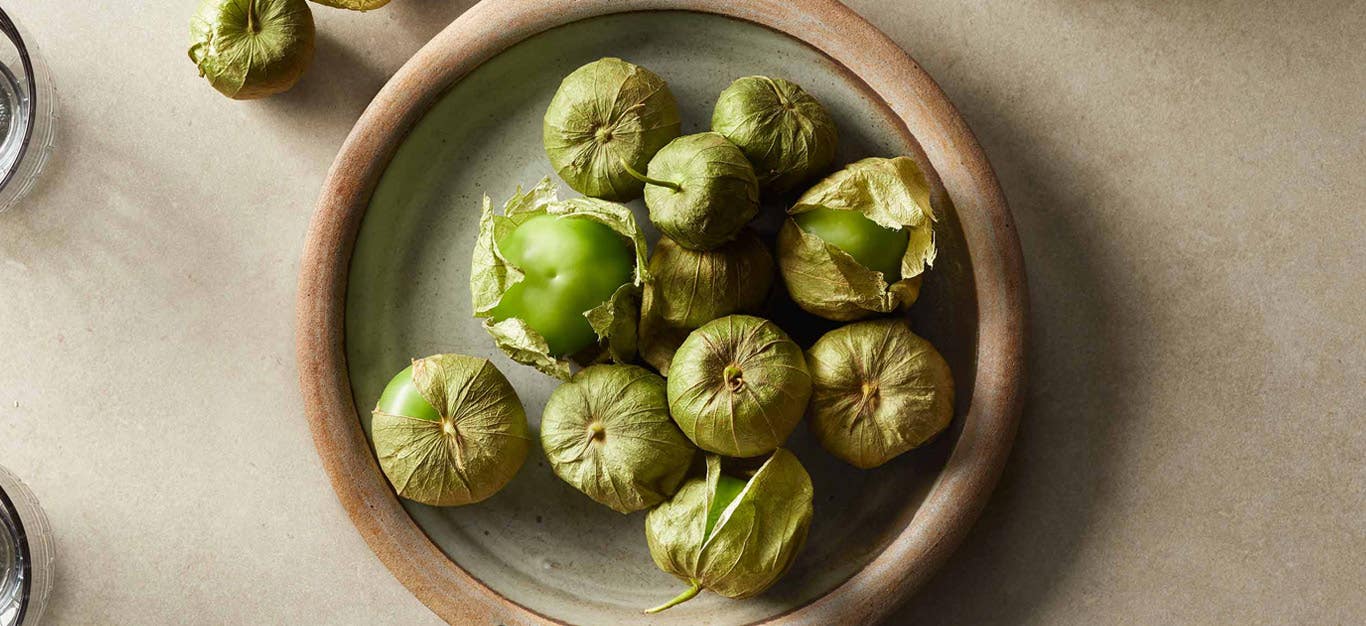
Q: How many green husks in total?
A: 13